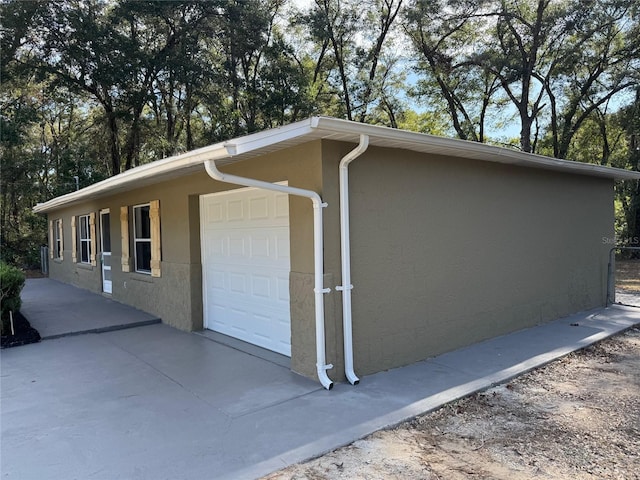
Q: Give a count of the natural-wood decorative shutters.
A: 6